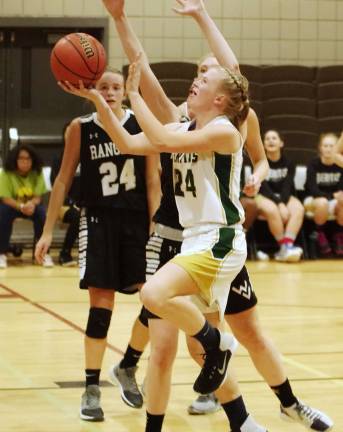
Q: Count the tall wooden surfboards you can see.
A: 0